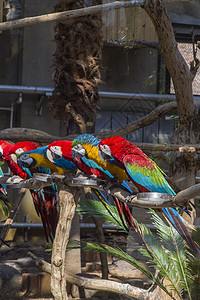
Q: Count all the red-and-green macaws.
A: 4